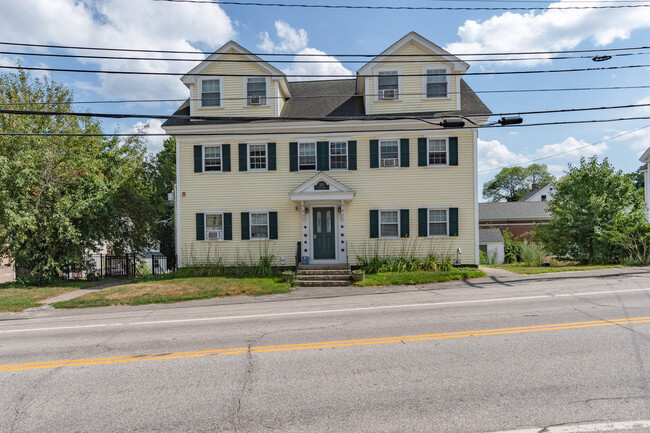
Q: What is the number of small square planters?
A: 2